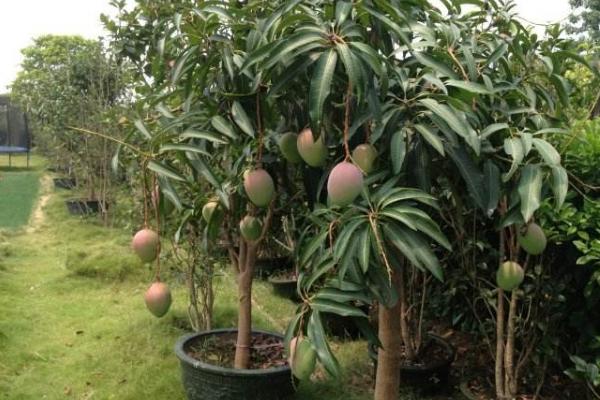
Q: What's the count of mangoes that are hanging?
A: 12